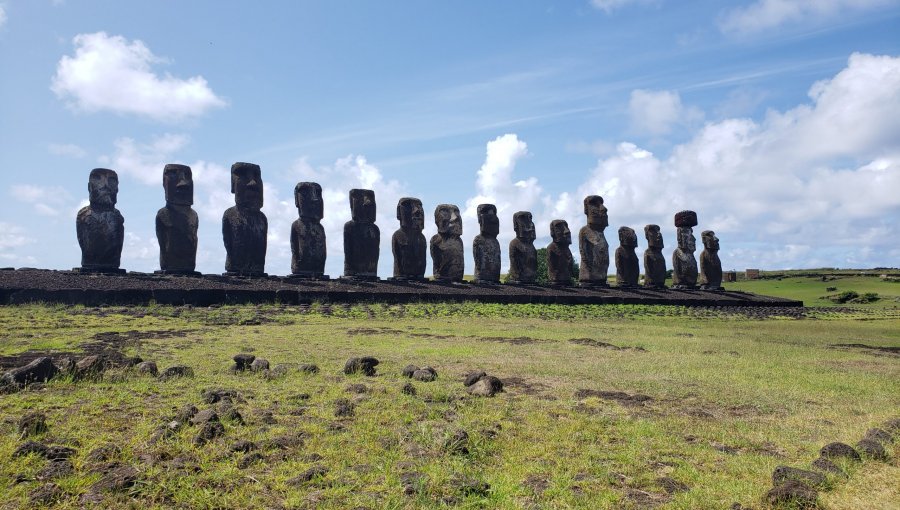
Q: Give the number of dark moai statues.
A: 15